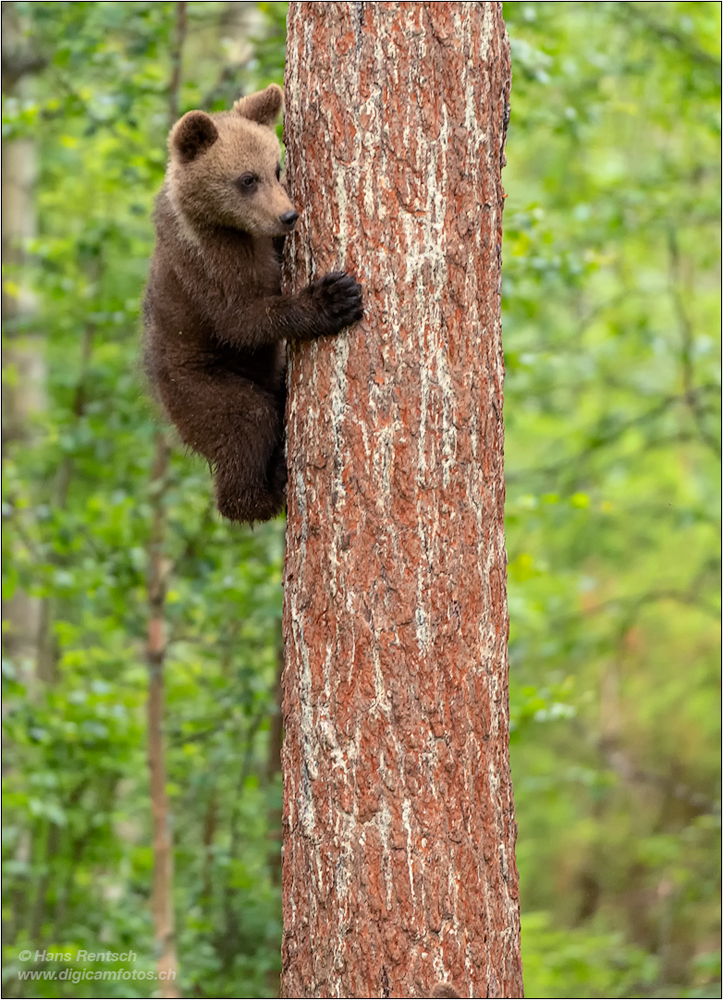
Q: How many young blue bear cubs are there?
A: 0